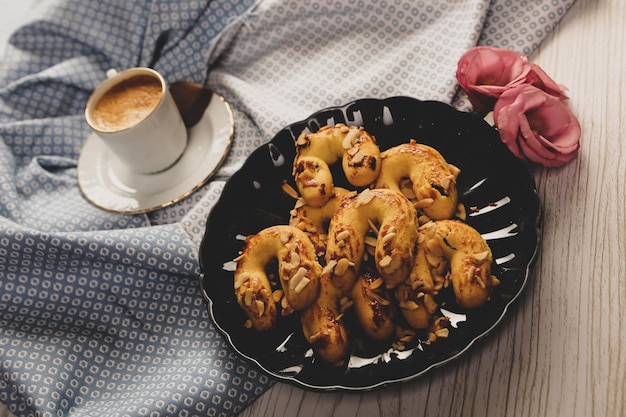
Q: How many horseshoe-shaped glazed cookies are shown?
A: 7